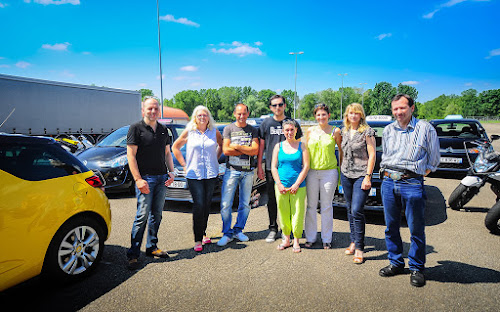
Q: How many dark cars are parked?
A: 4